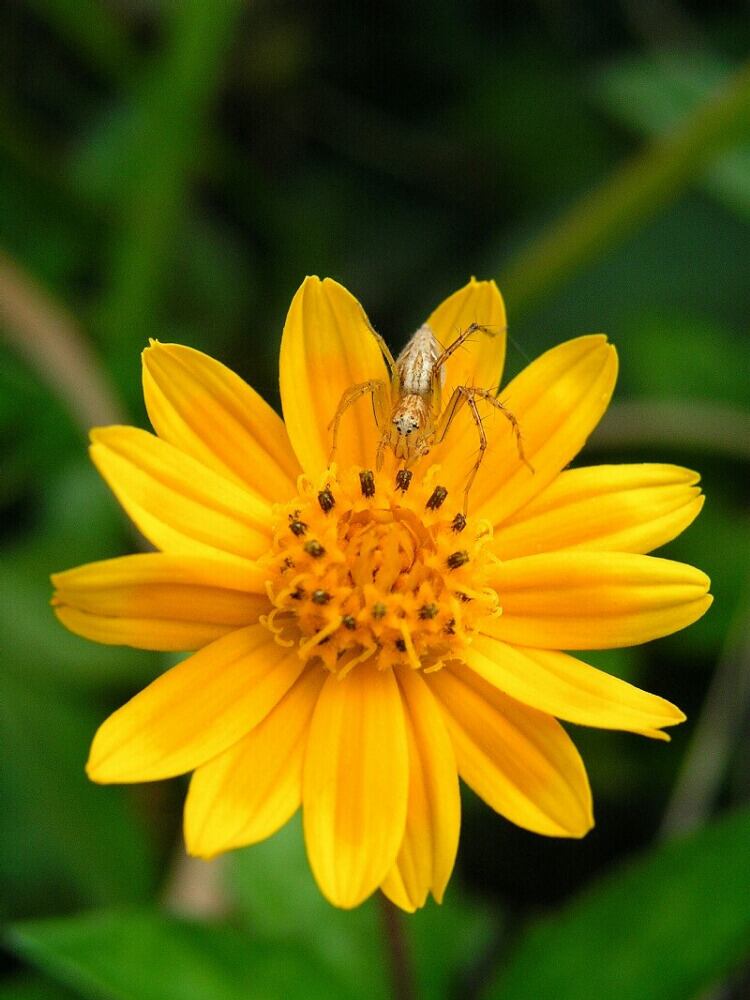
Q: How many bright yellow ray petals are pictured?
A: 14